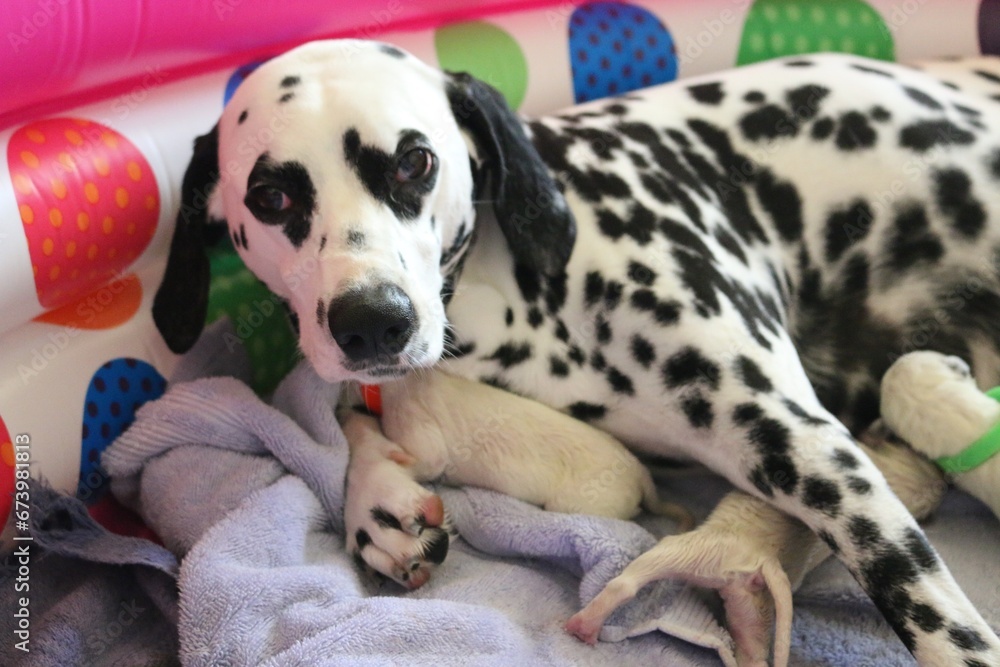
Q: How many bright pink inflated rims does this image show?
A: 1